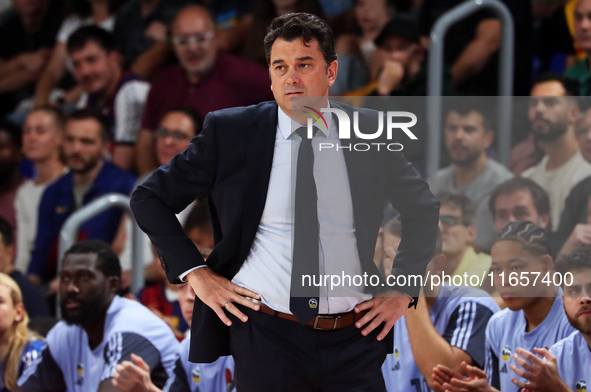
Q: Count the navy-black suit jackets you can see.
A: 1